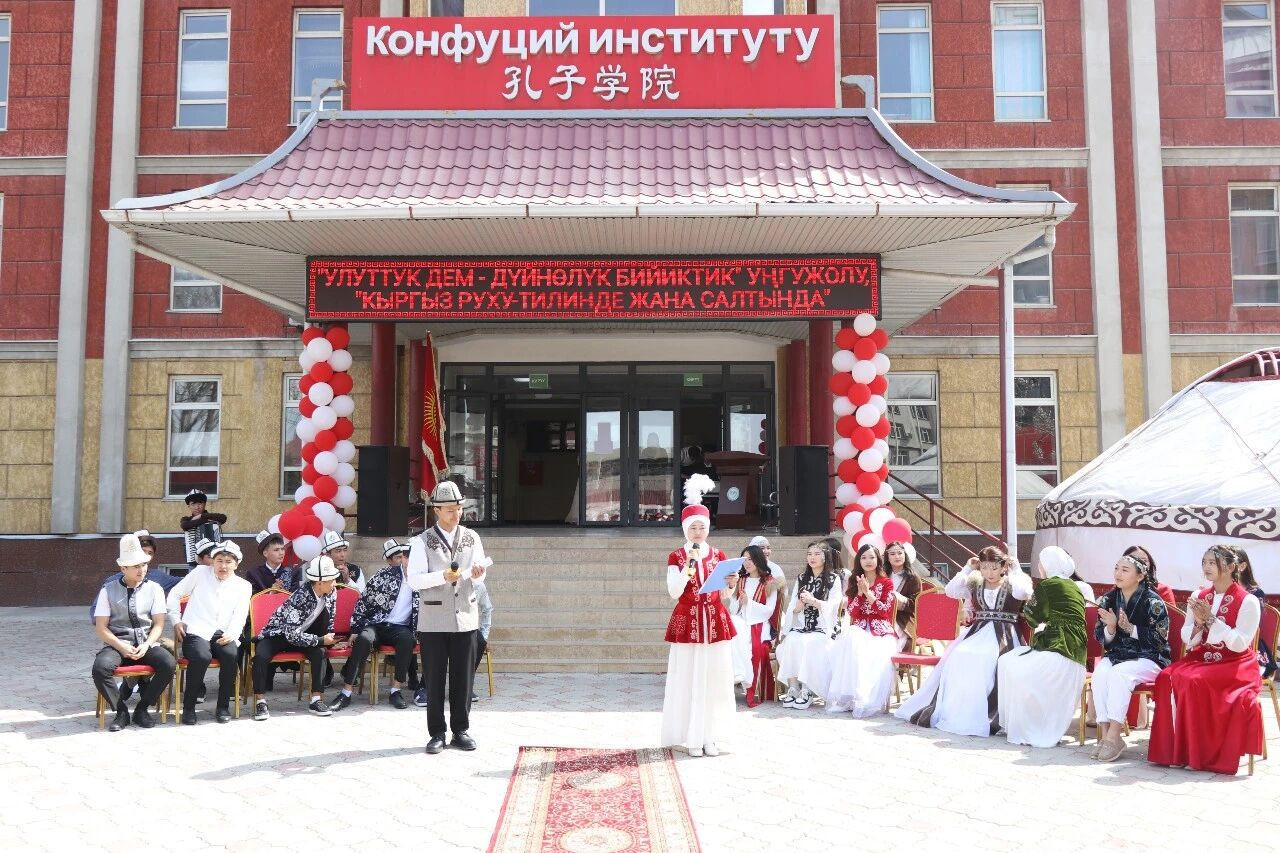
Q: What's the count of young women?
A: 14